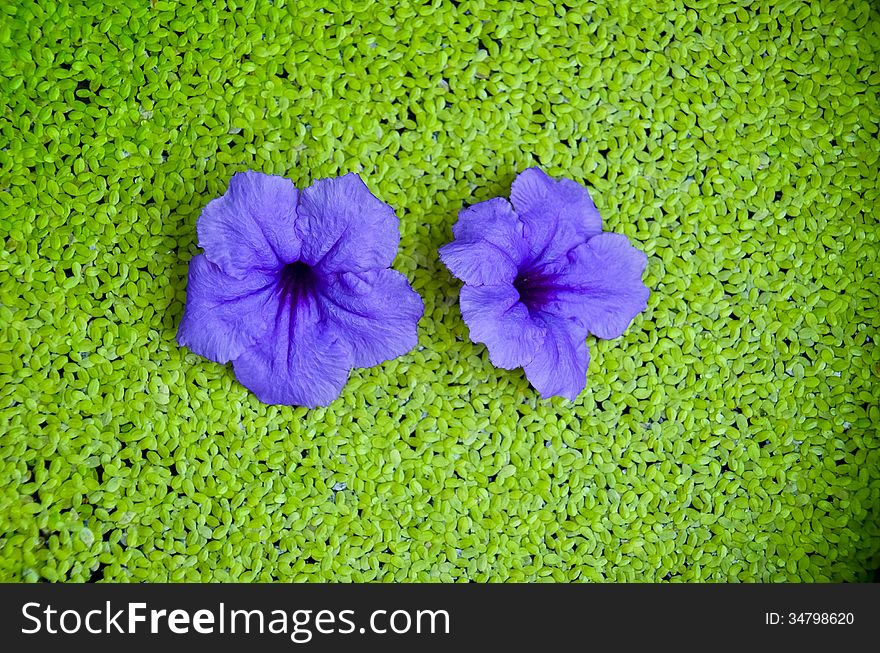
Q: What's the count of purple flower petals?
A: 10